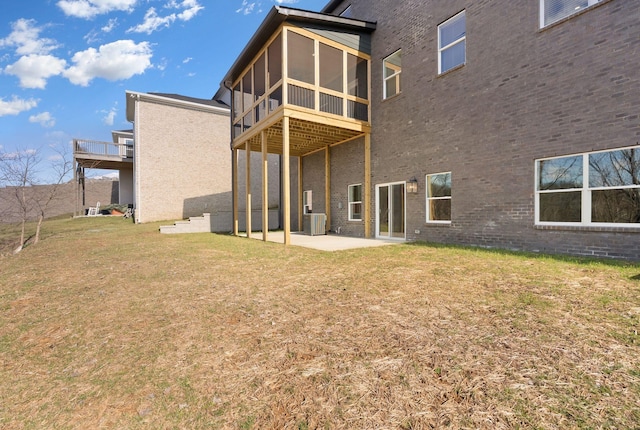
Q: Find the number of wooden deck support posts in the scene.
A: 7